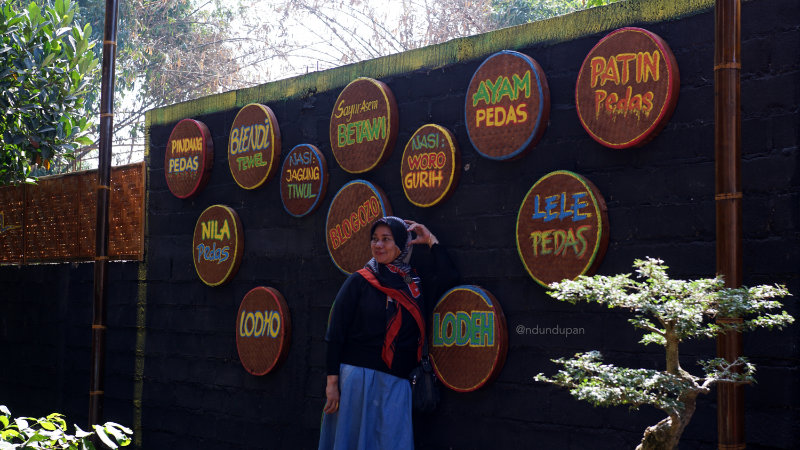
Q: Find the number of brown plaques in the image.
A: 12